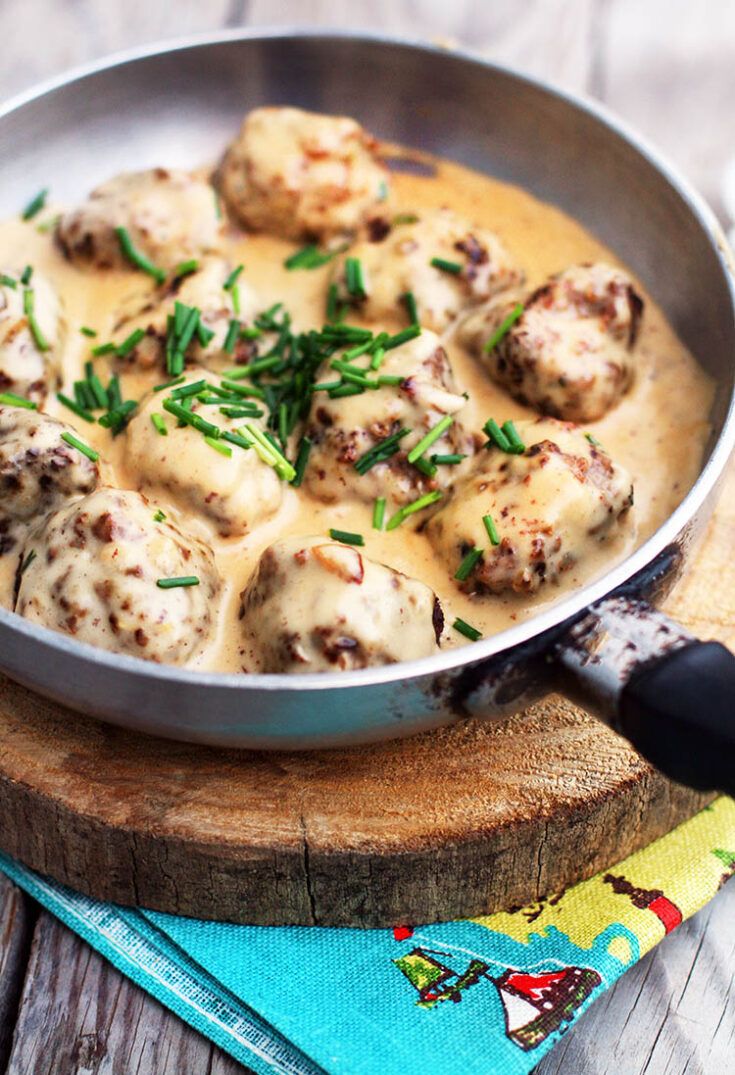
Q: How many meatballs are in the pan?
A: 12